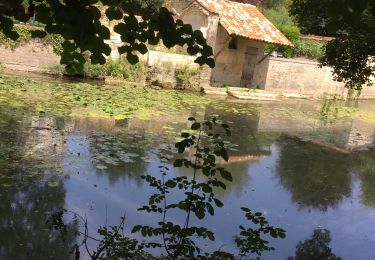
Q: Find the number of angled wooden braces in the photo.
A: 2